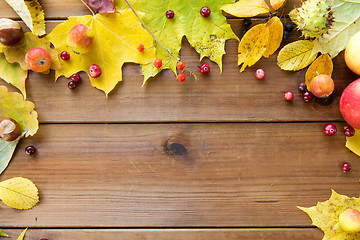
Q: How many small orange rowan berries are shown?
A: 4